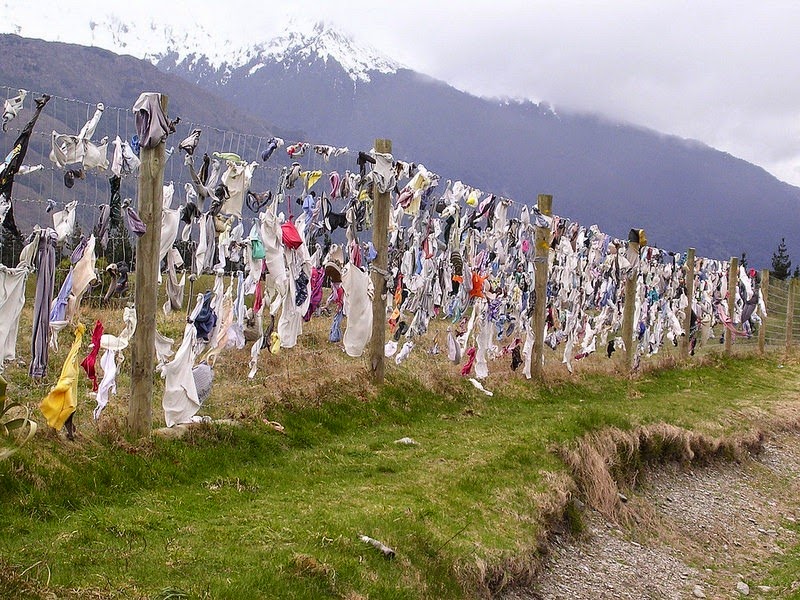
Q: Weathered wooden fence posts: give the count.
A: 8